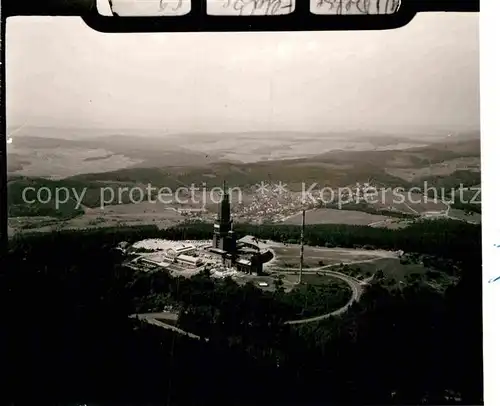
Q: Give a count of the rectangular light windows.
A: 3